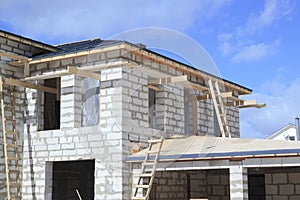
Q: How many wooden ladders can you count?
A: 3